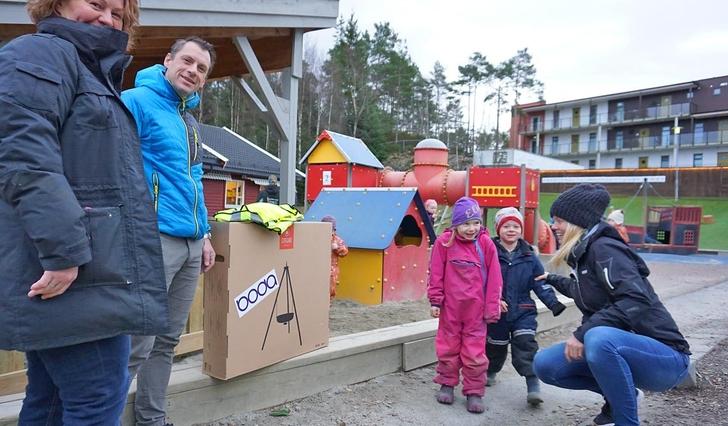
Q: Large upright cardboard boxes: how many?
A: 1